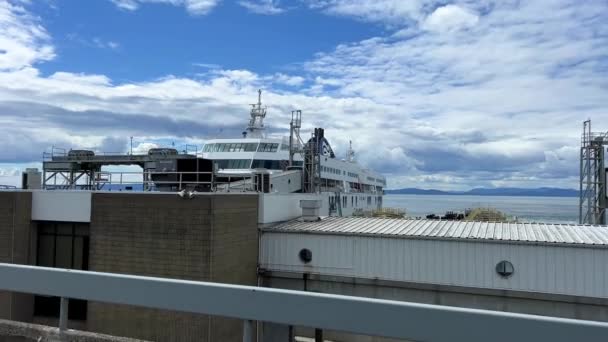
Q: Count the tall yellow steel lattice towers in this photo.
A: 0